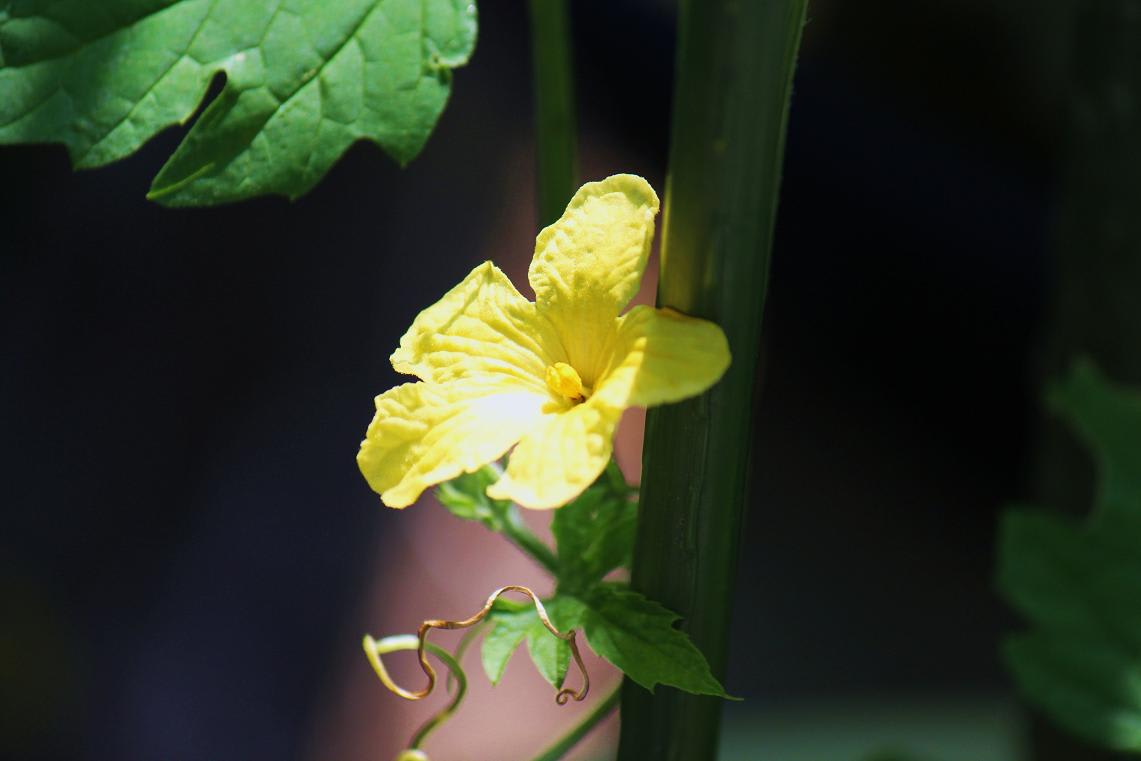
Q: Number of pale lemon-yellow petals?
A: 5